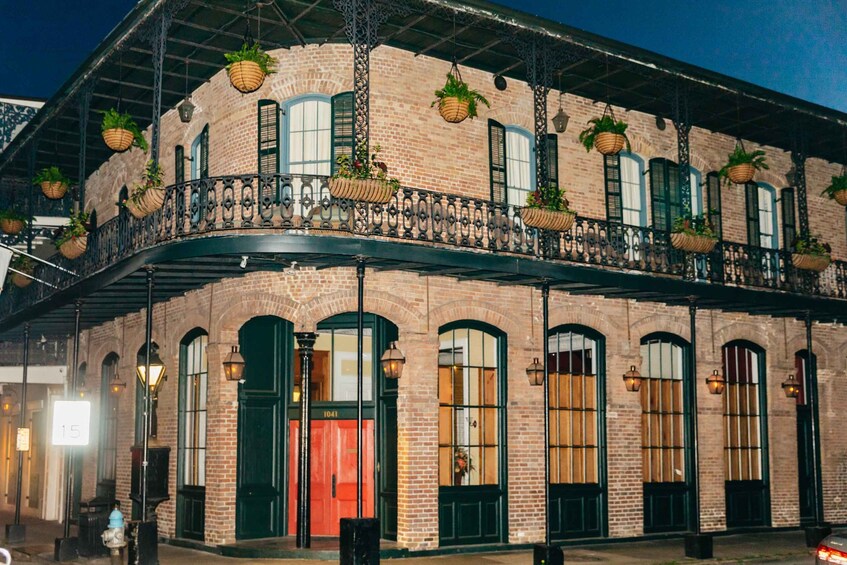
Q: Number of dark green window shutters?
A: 12